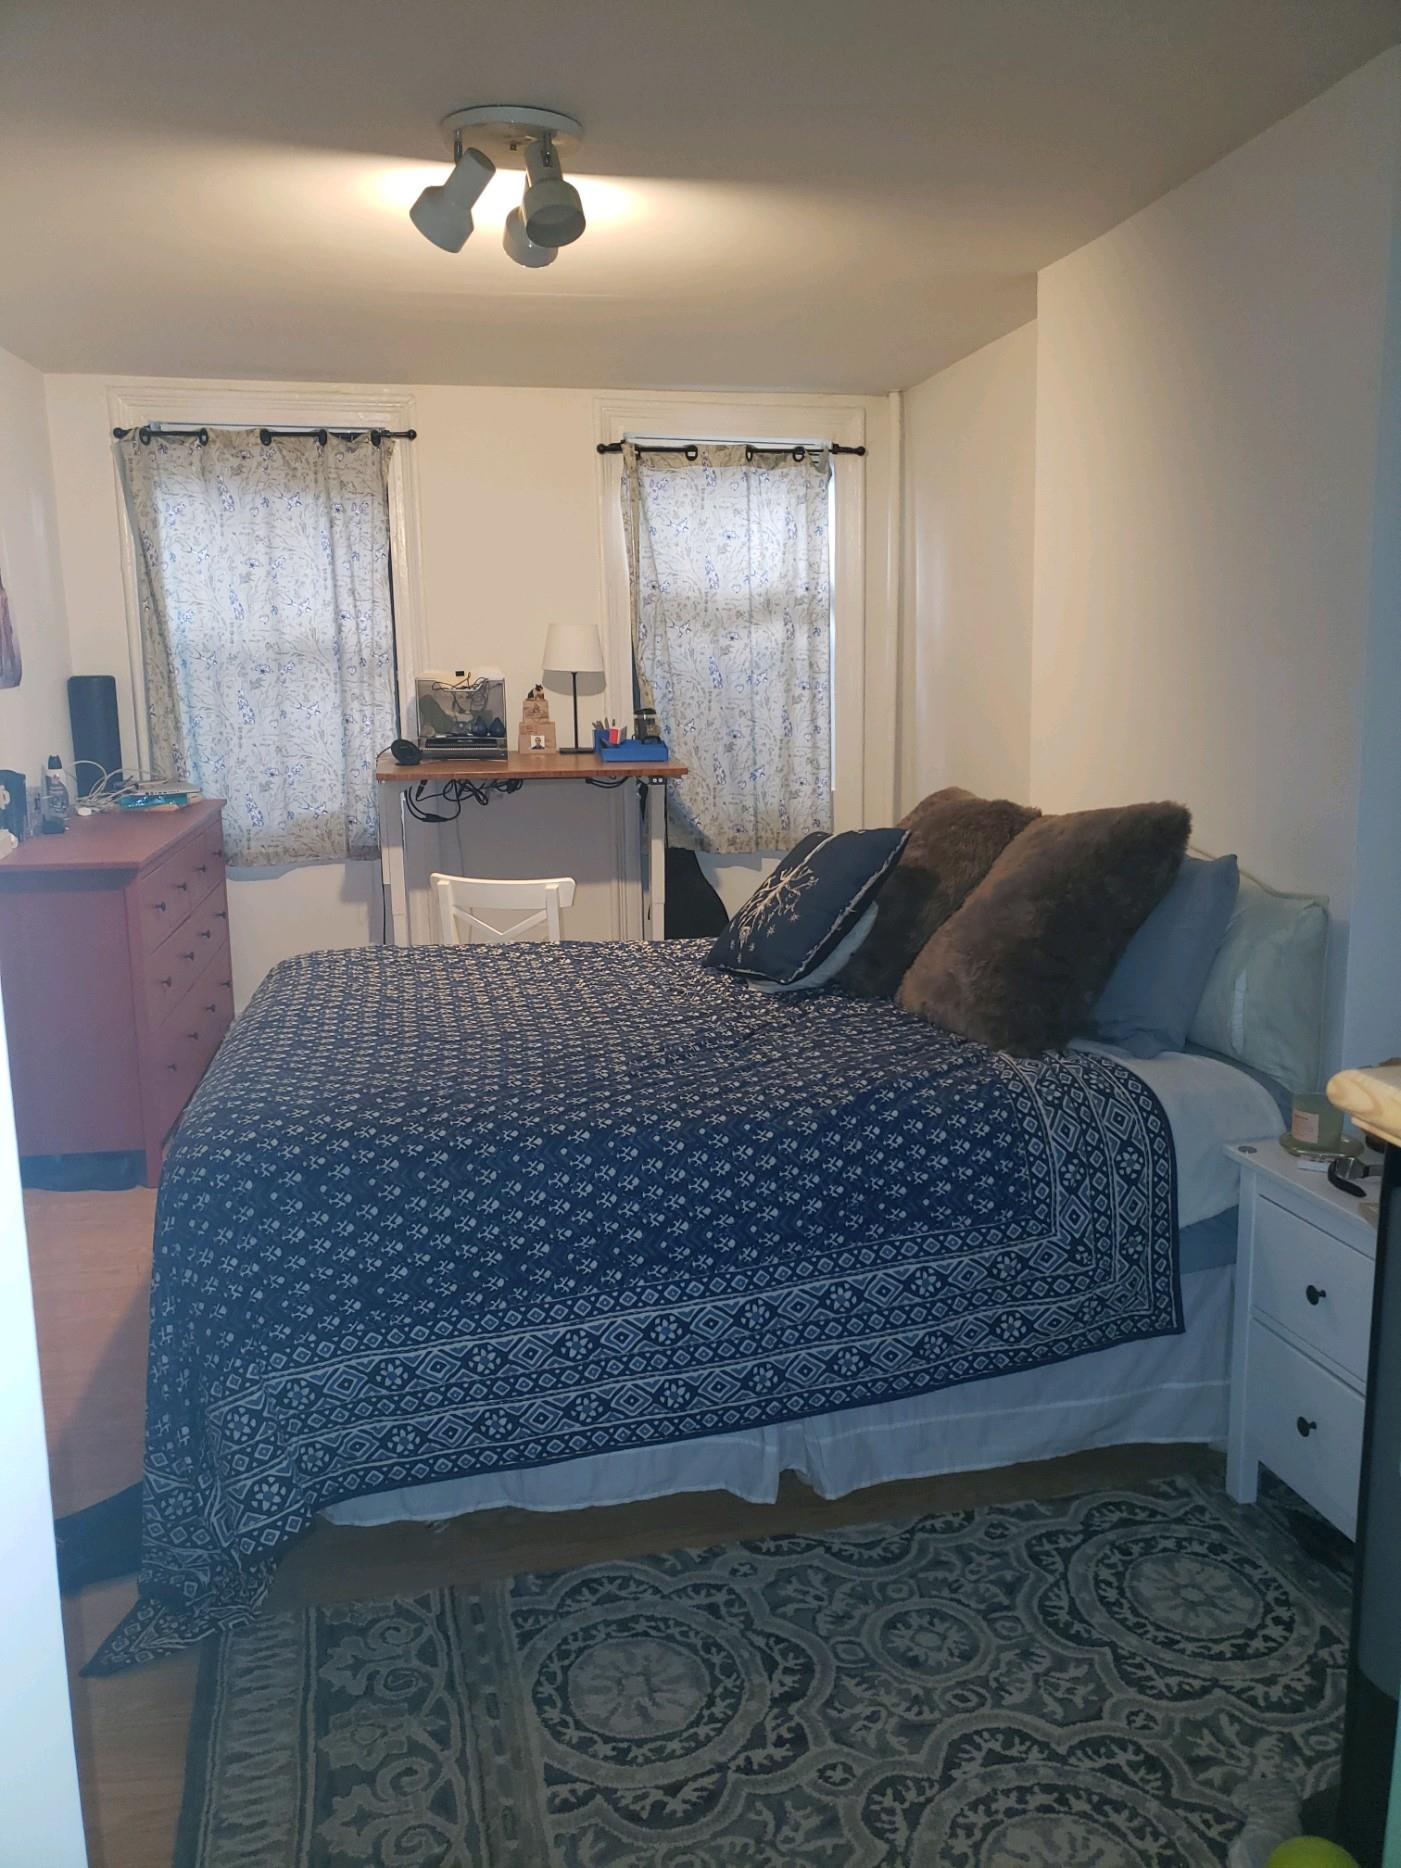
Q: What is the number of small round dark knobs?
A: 14